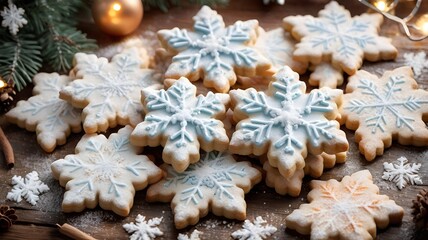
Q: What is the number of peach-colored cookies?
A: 1